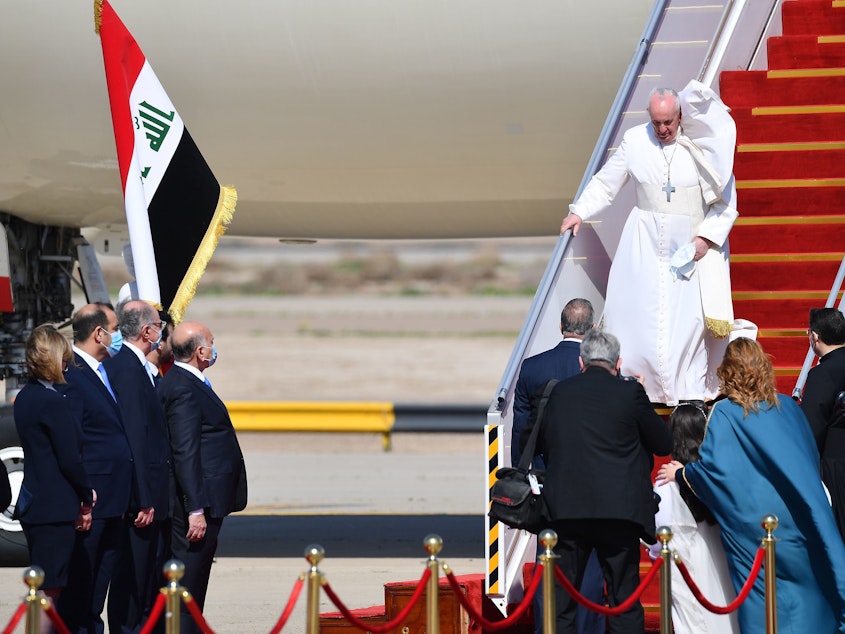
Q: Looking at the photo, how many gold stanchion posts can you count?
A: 7